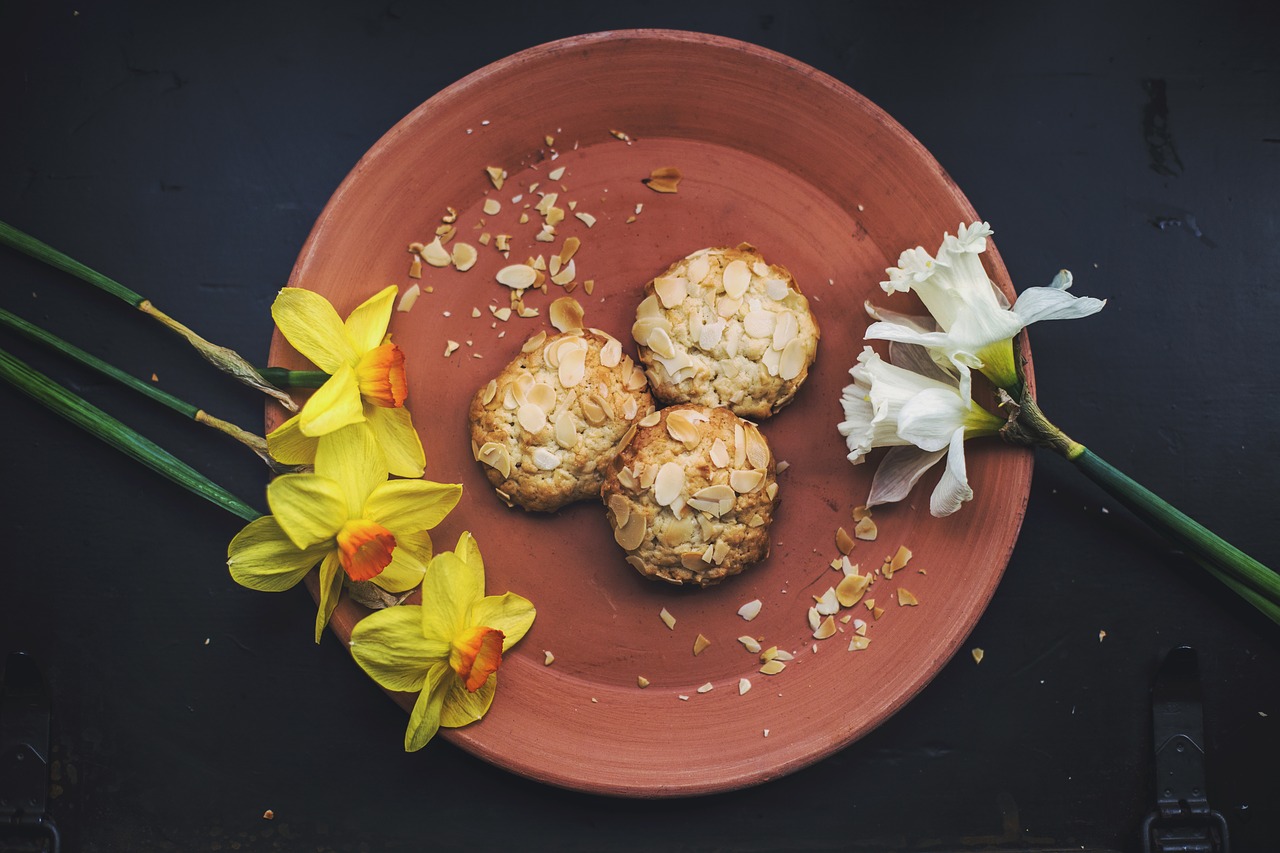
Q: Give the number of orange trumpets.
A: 3